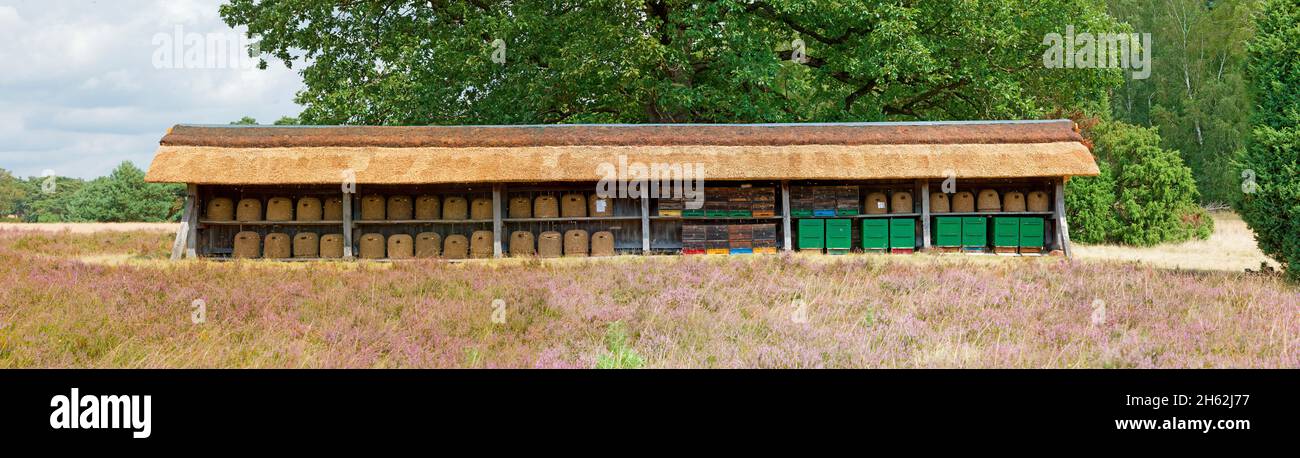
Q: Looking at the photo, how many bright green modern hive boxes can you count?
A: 8